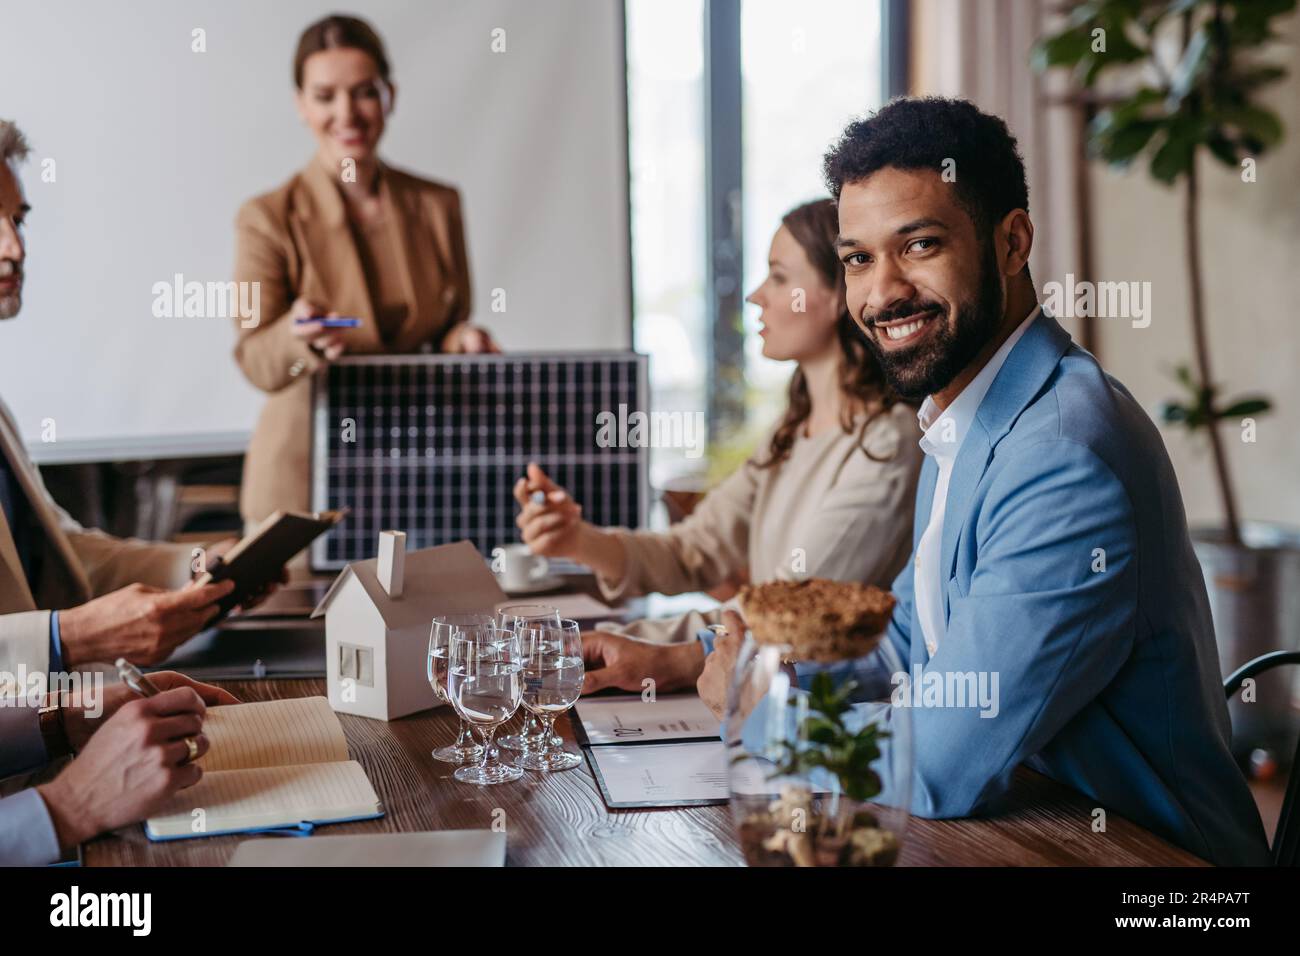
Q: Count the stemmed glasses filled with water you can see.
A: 4